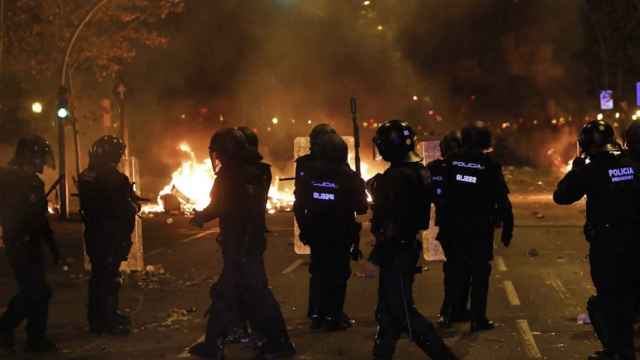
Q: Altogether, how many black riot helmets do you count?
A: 11